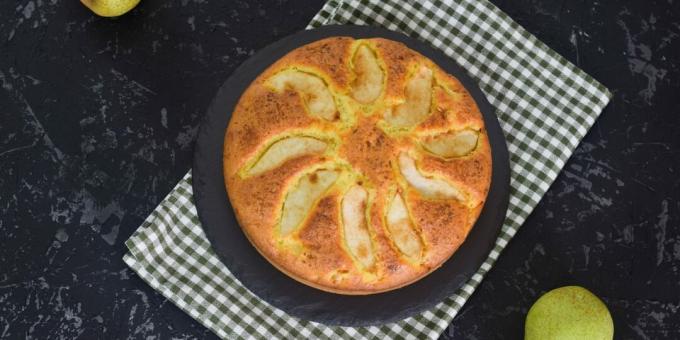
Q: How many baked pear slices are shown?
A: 9